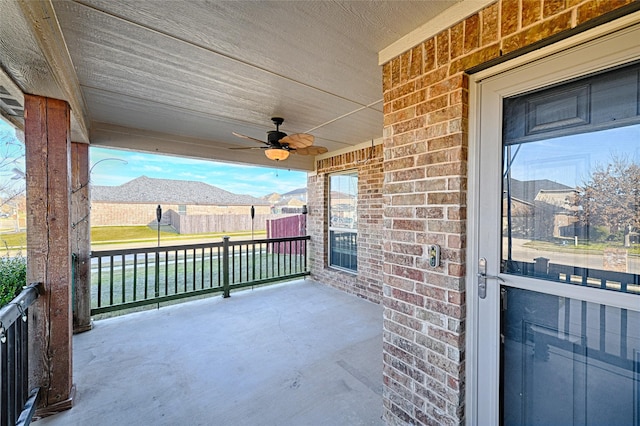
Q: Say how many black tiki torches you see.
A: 2